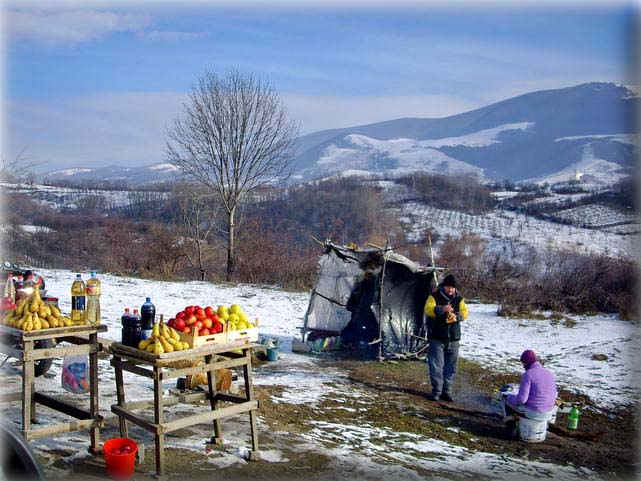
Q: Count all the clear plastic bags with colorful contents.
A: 1